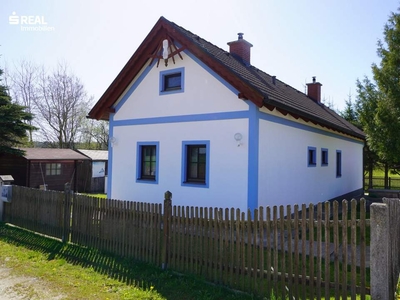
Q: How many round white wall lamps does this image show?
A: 2